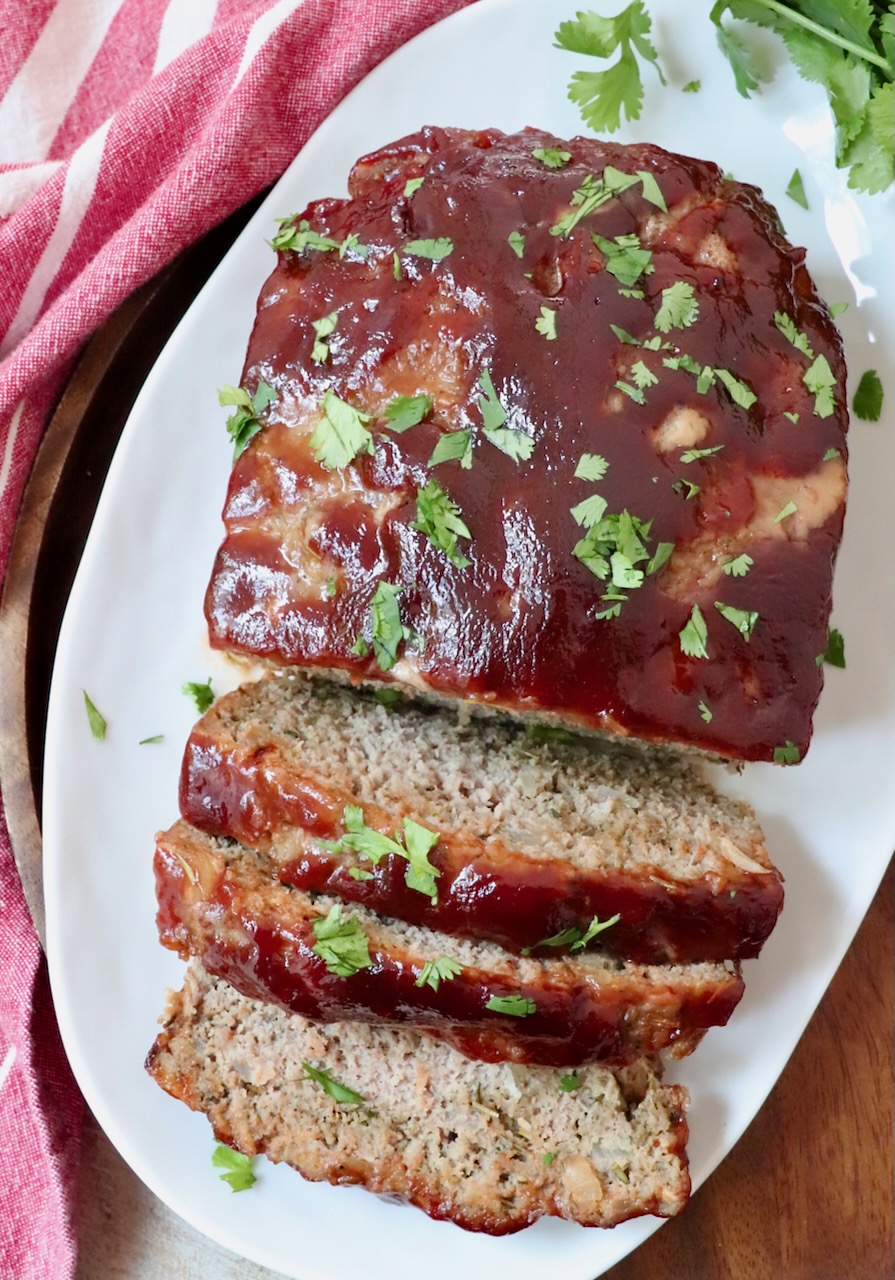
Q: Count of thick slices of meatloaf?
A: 3